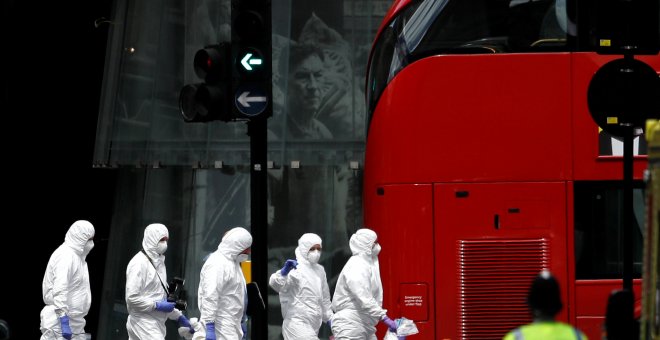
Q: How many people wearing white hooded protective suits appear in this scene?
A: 5